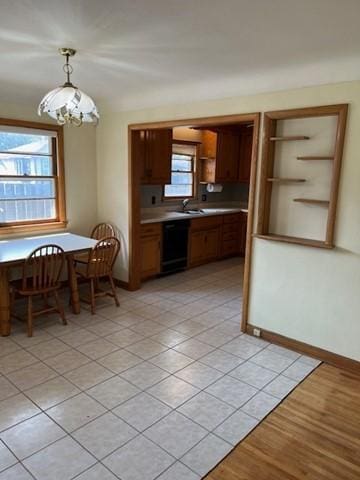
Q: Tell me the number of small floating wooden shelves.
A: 4